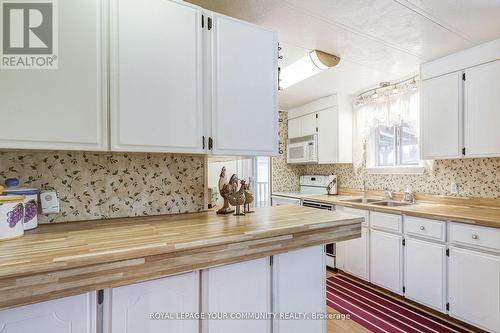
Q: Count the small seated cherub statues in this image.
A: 0